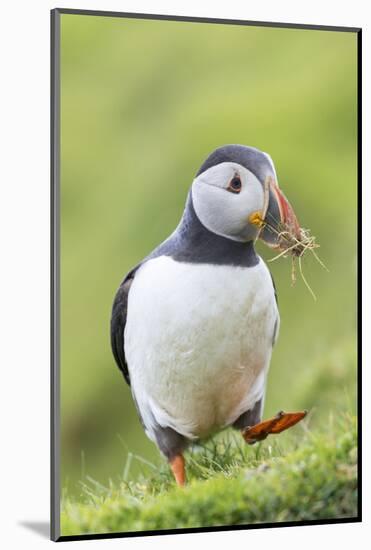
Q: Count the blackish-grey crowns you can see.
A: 1